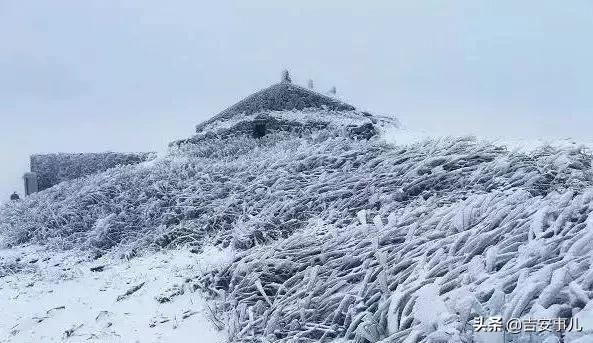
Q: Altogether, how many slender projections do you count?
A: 3